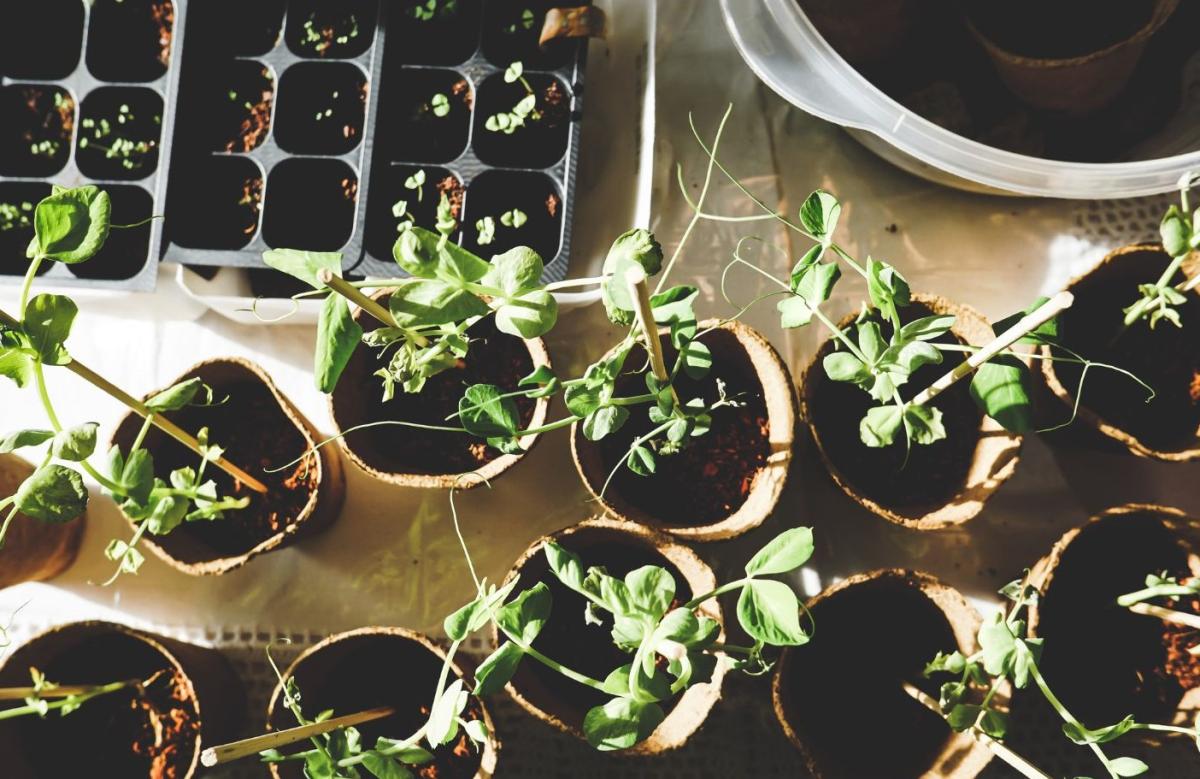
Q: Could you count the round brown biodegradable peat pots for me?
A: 12